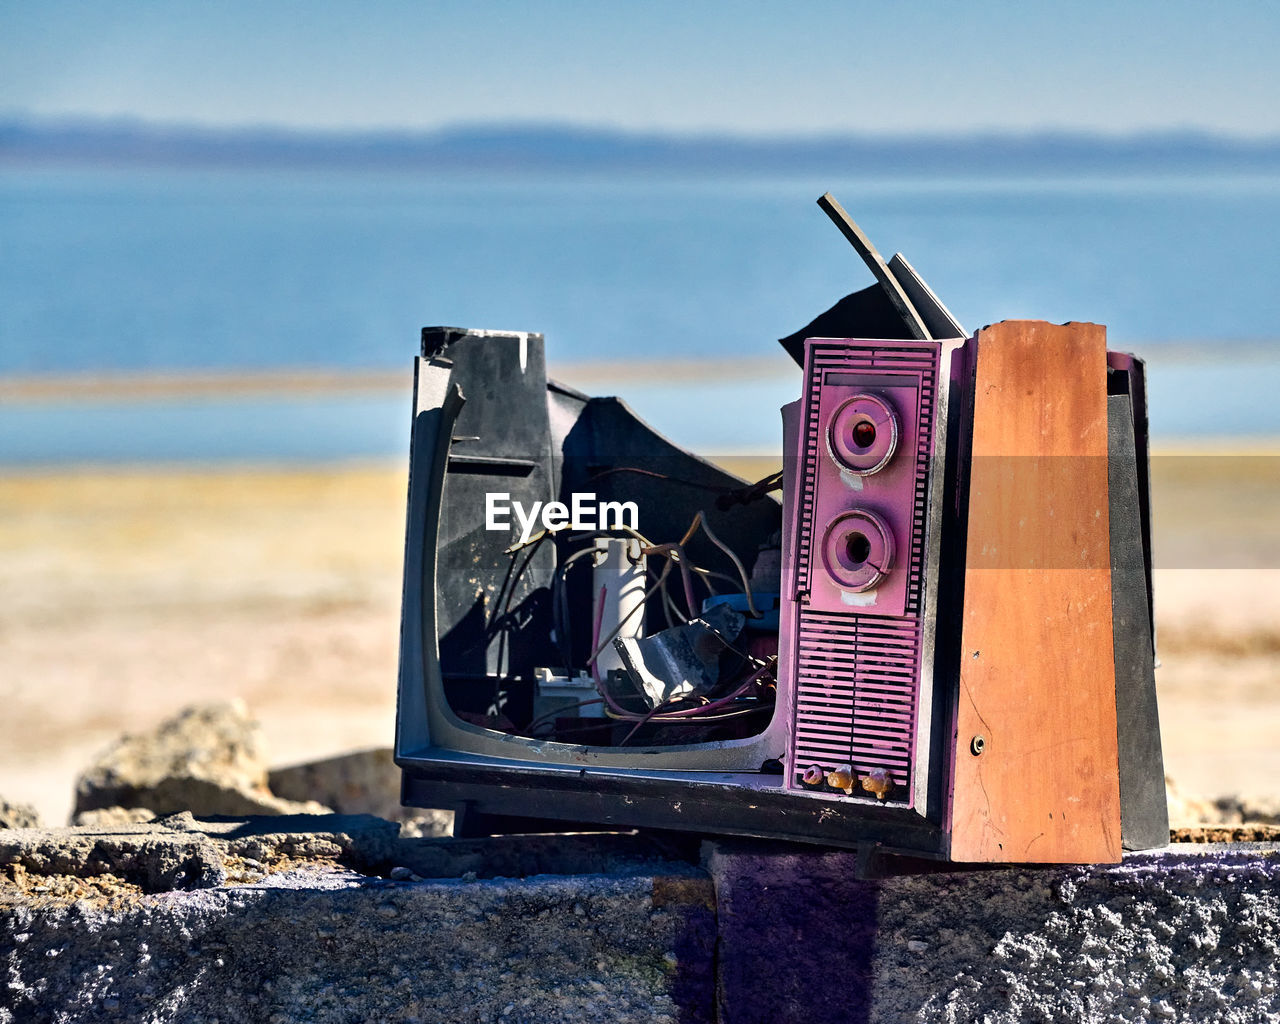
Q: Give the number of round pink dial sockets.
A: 2